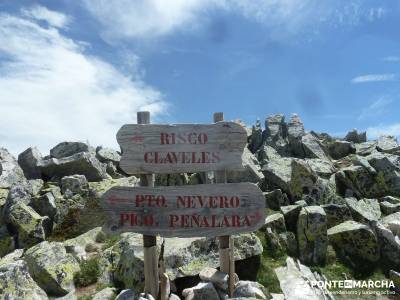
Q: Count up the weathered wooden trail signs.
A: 2